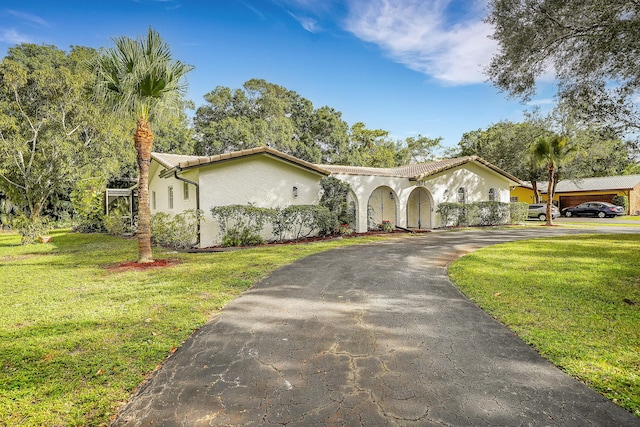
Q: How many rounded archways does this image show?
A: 3